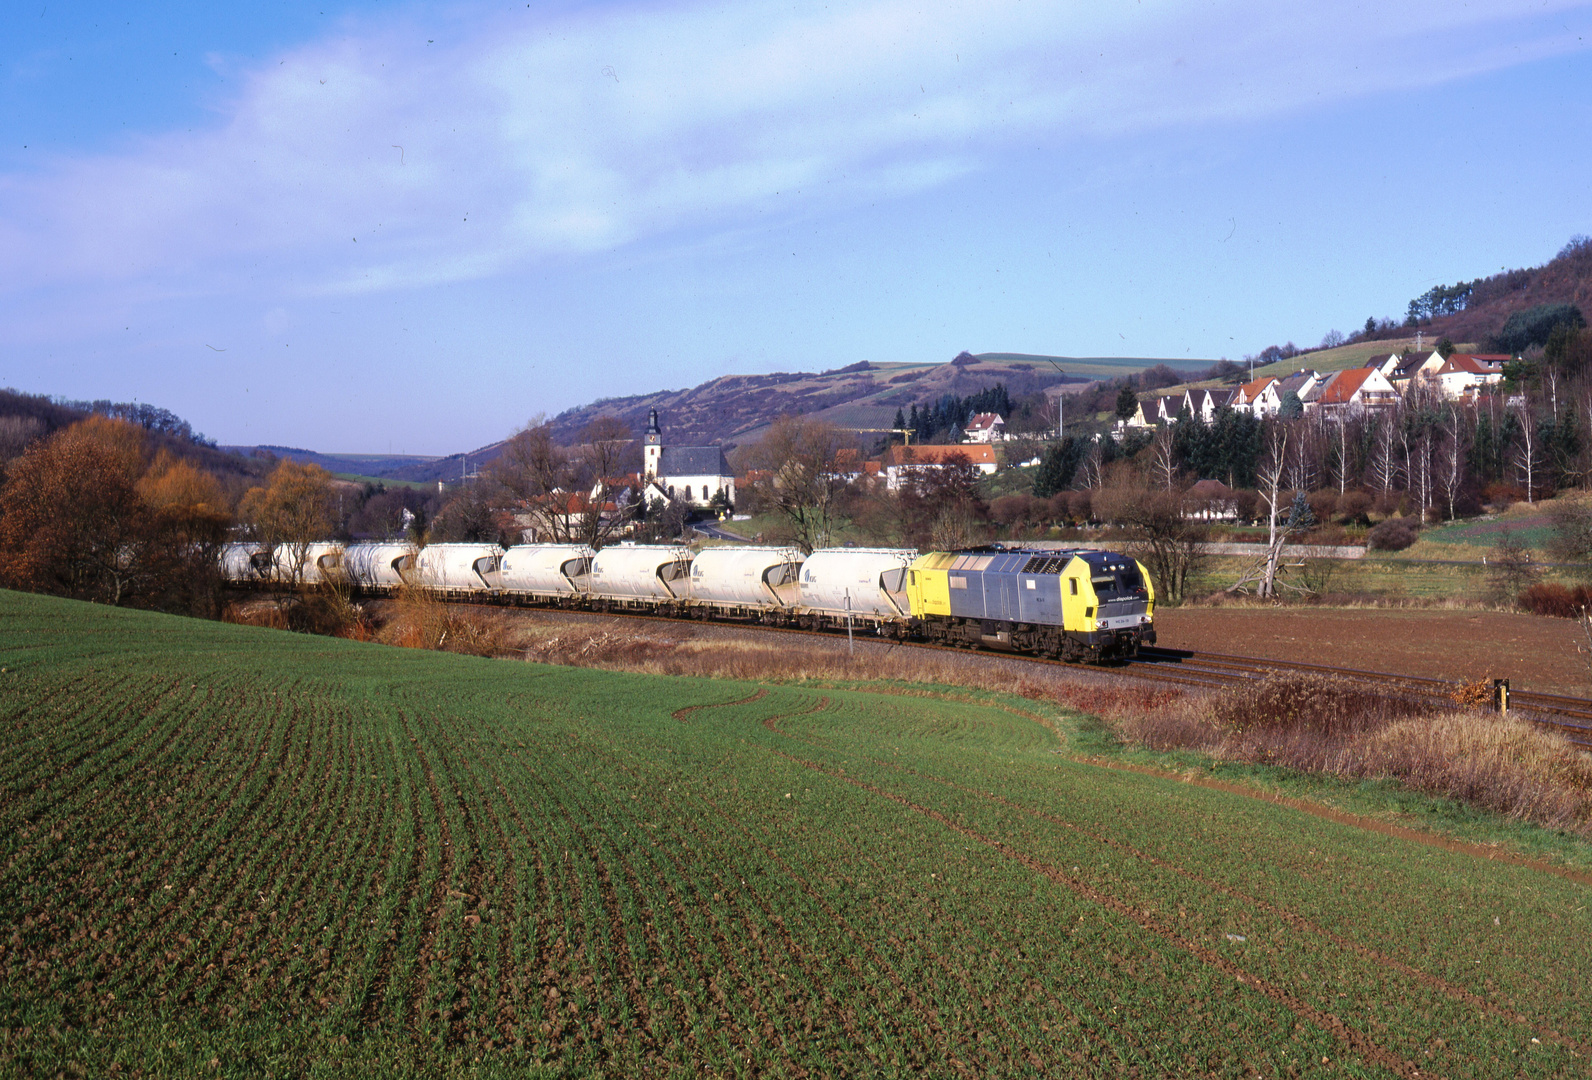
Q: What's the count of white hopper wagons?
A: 8